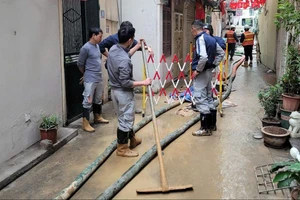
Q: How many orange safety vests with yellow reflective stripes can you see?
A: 2